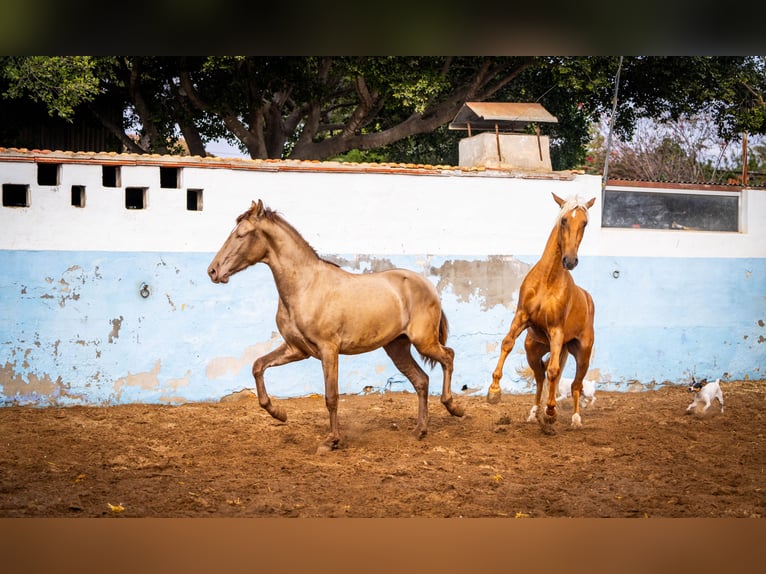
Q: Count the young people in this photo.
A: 0